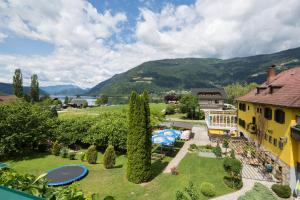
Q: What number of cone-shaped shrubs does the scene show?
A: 2